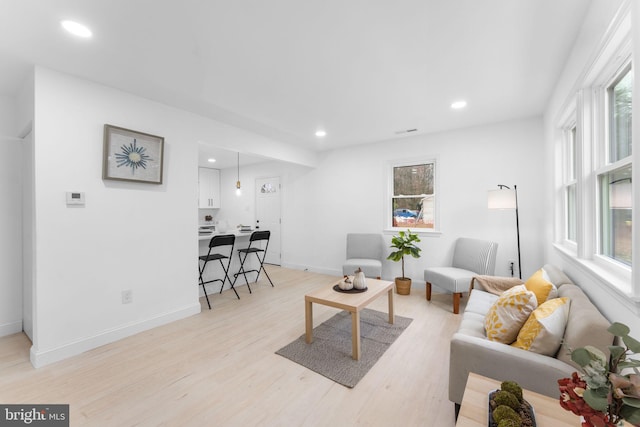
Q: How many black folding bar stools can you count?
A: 2